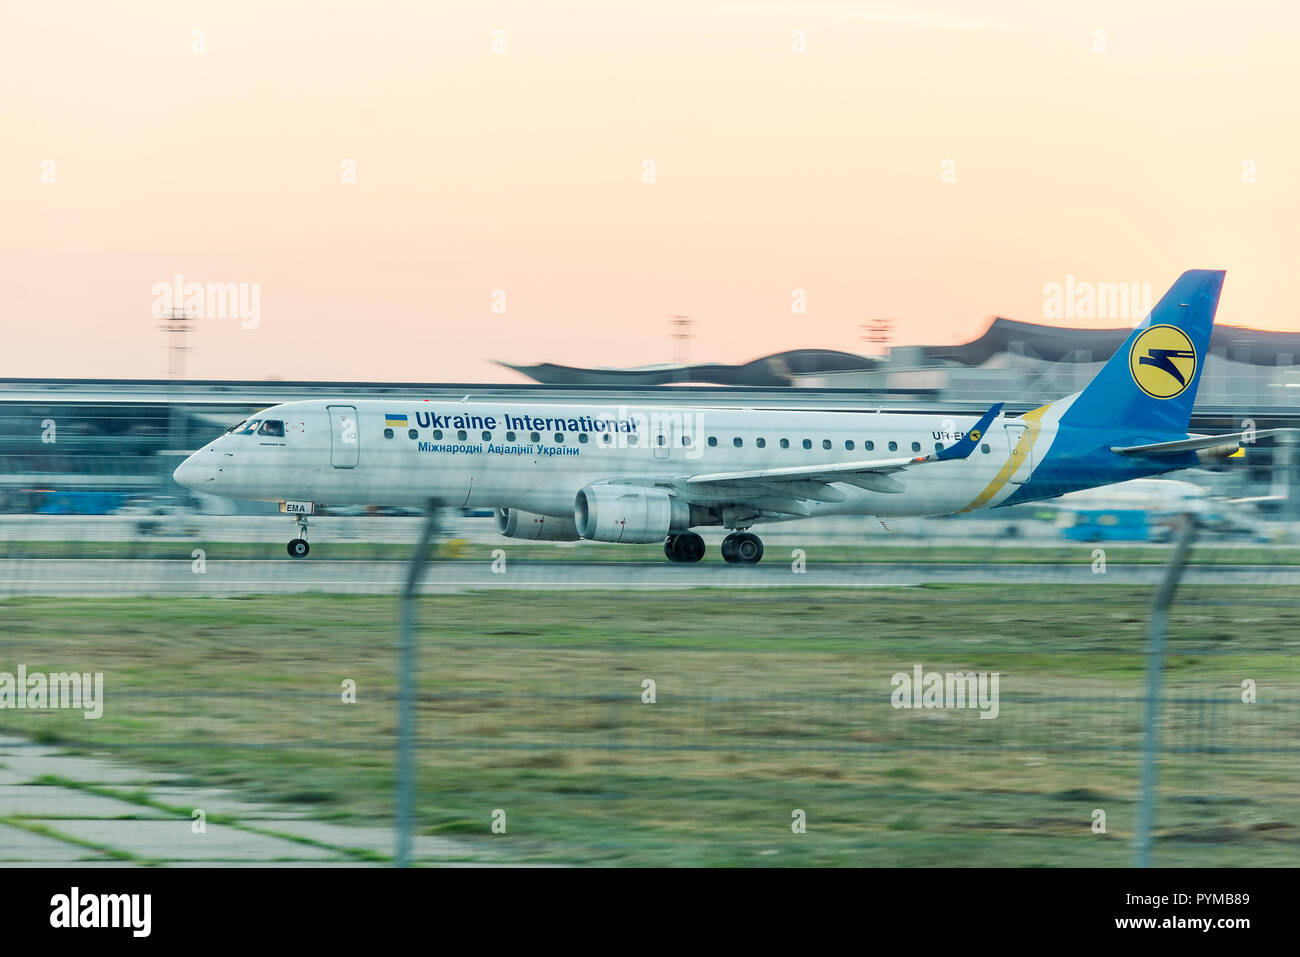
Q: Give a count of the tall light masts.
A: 3